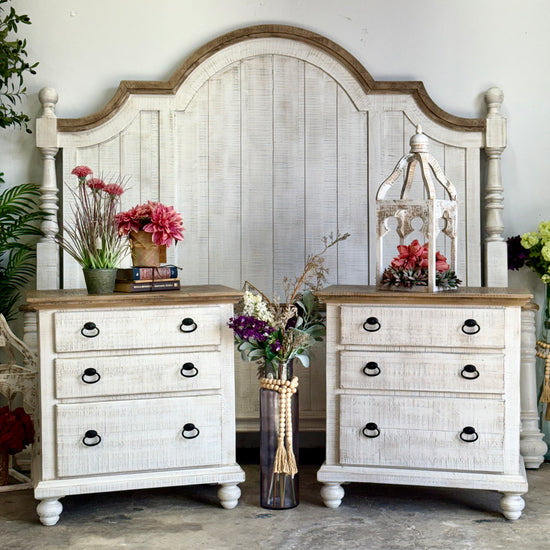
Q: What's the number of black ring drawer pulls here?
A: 12